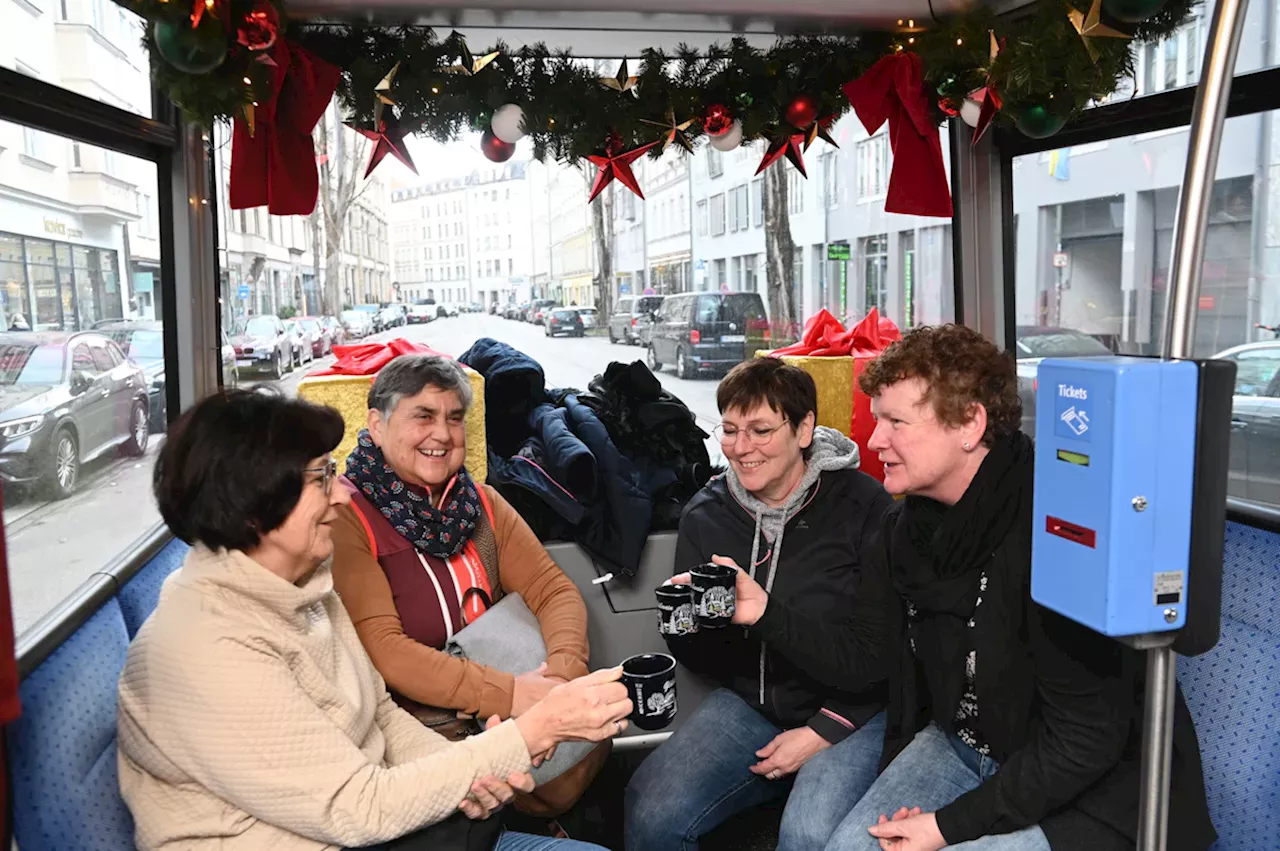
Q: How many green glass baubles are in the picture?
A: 3